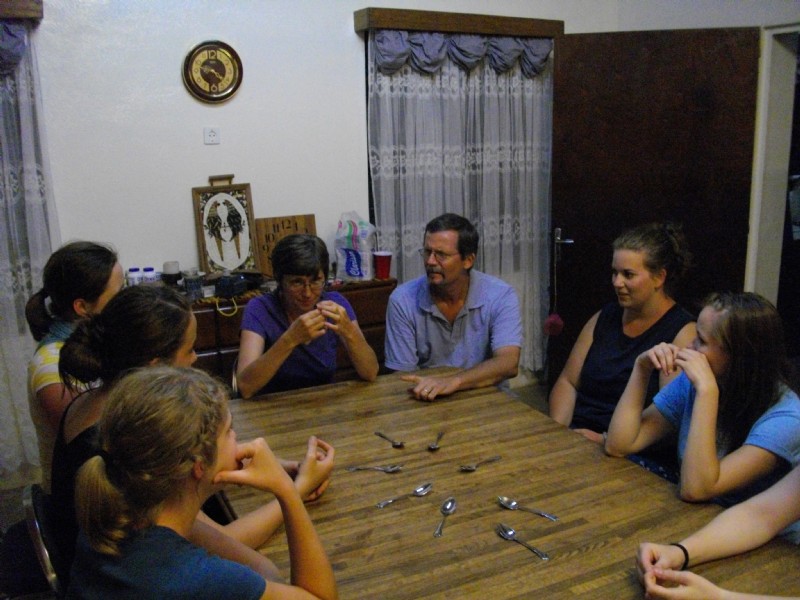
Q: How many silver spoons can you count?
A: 8